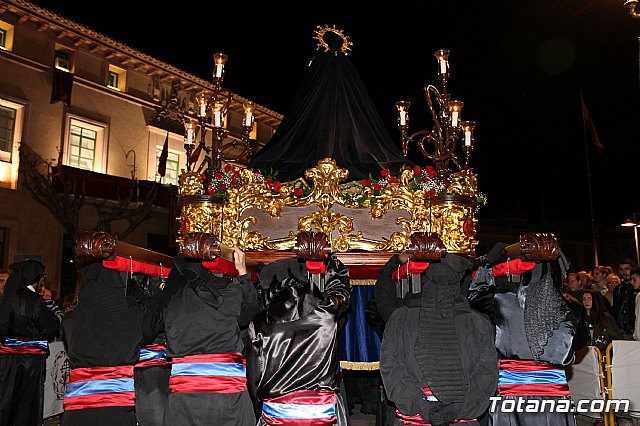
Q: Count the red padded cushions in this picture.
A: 5